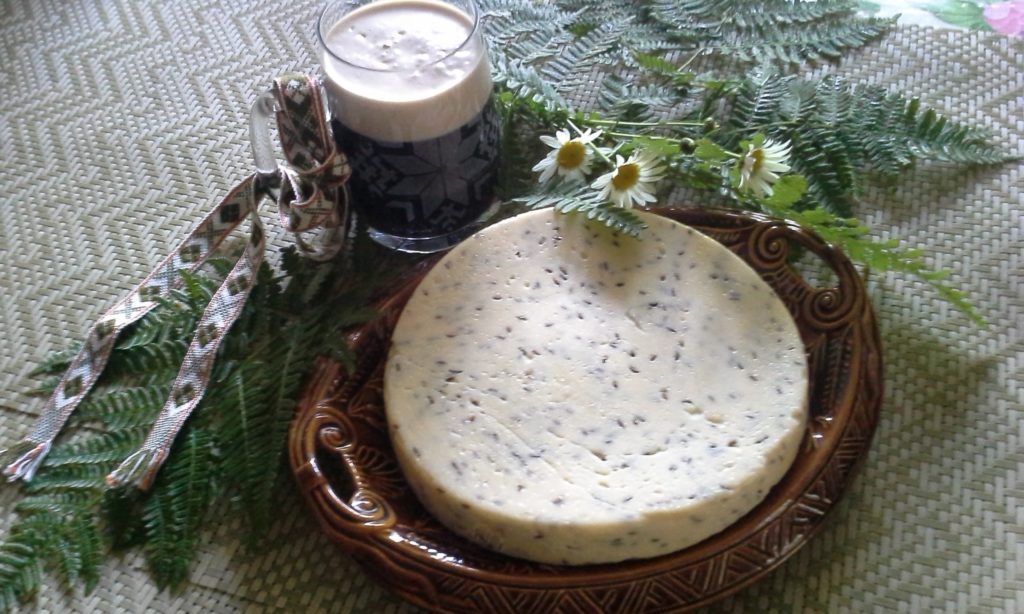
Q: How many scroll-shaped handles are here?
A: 2